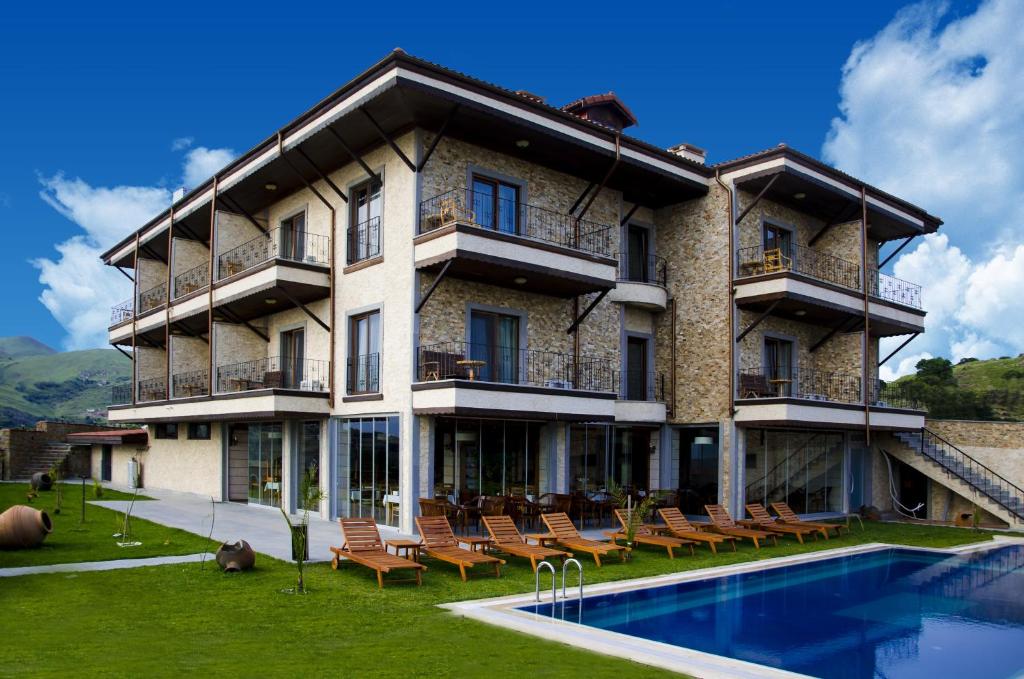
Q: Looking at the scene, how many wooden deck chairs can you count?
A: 9